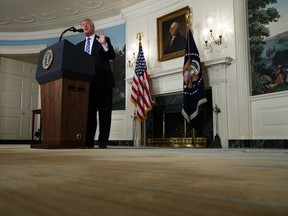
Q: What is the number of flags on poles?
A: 2